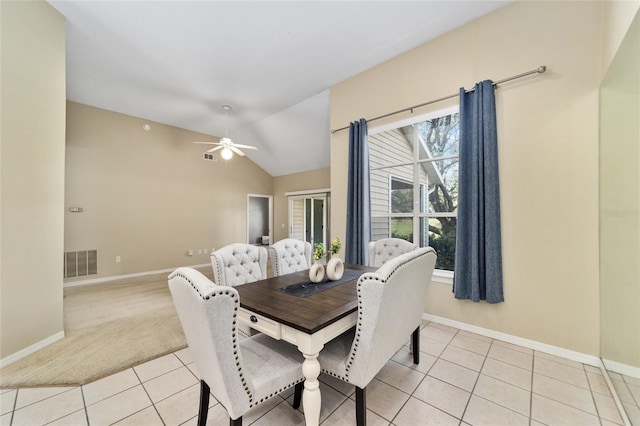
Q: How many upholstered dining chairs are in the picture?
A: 5